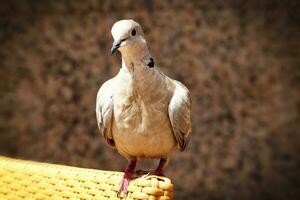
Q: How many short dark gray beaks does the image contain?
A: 1